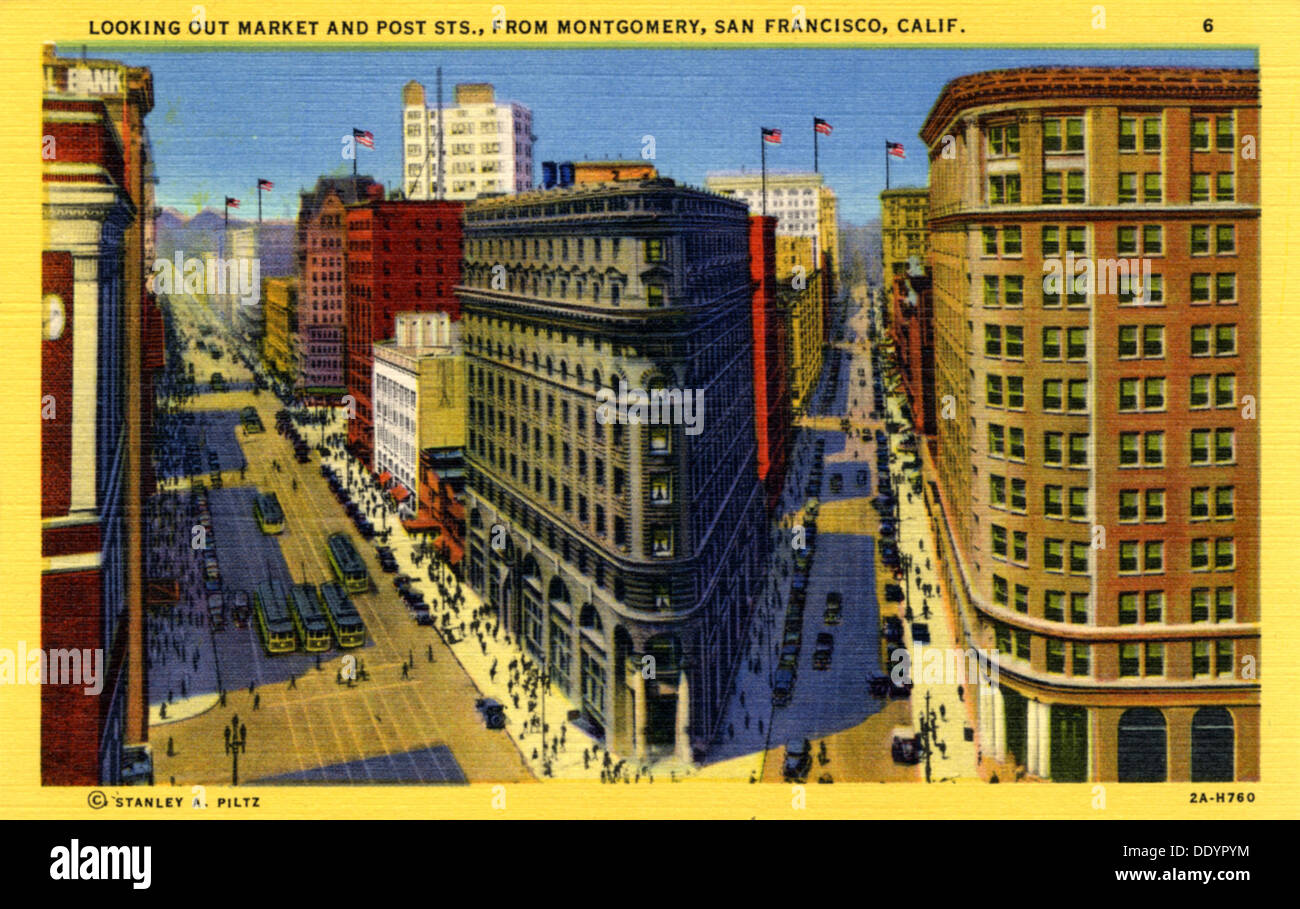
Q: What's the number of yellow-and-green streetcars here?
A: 6